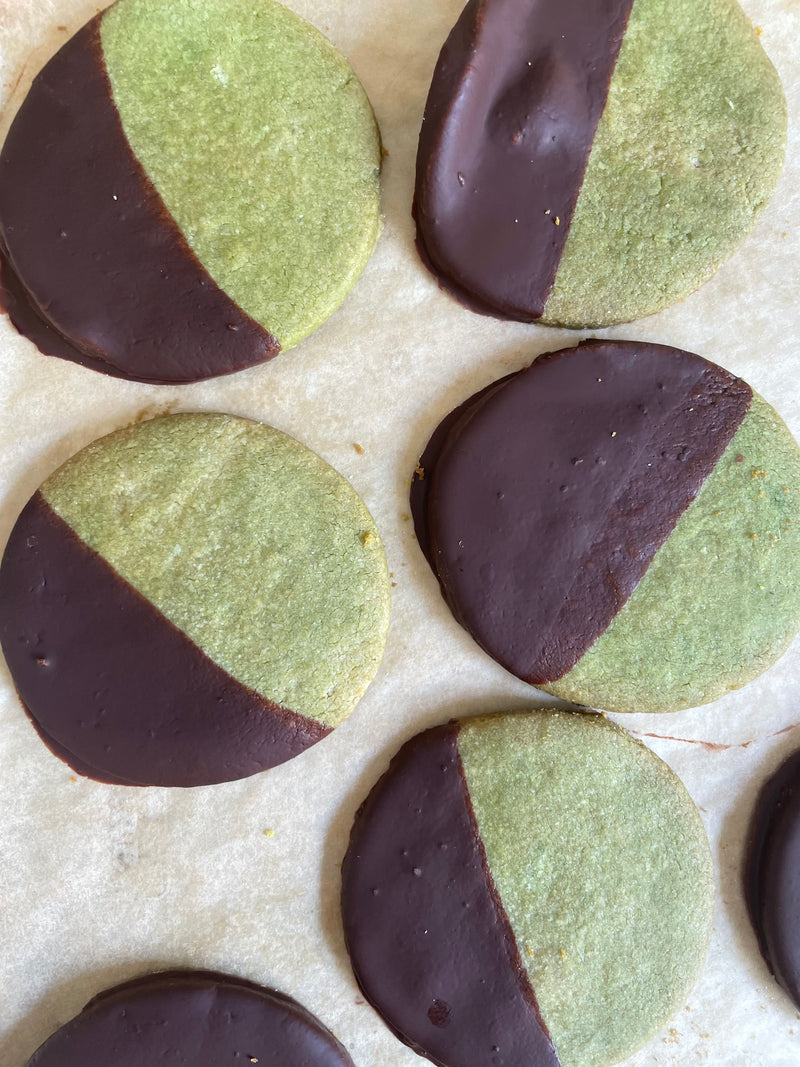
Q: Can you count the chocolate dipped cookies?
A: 7